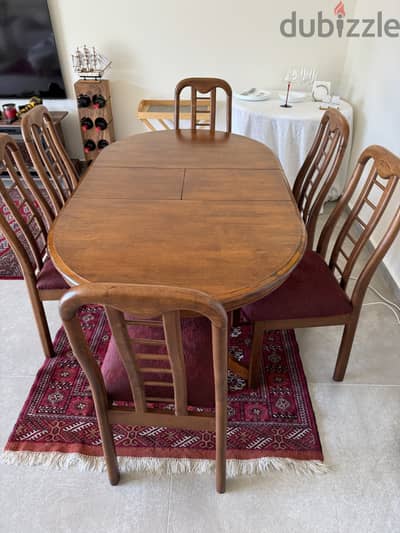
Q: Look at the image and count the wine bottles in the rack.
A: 6